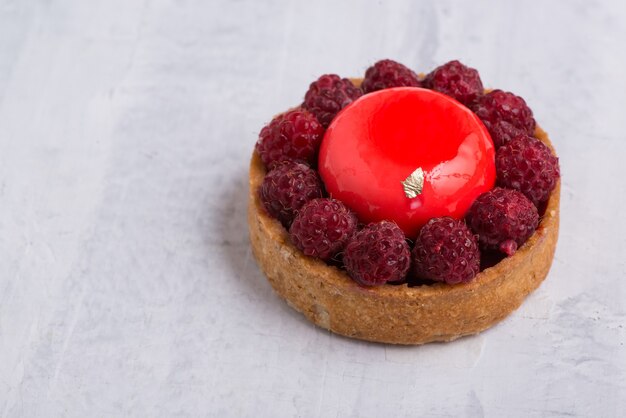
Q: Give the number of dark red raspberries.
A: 11